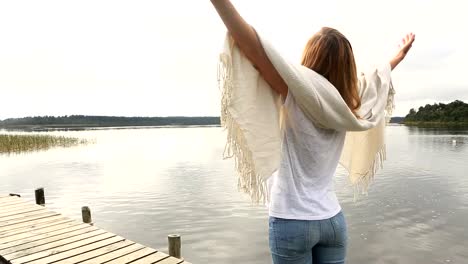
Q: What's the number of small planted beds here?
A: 0